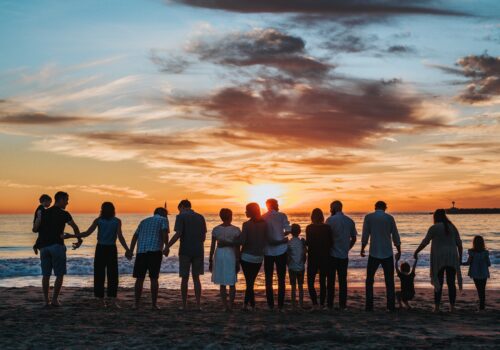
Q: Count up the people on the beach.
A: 15